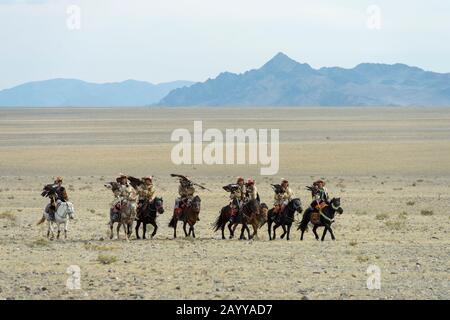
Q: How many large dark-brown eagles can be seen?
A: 7